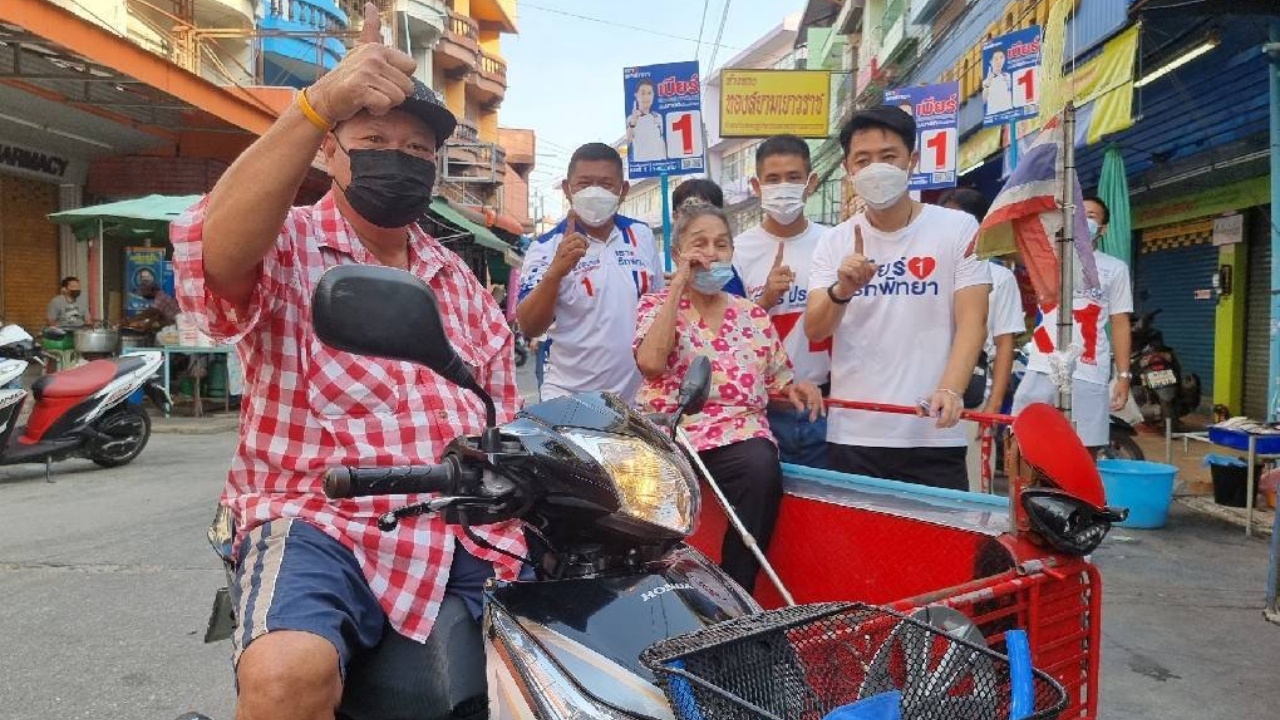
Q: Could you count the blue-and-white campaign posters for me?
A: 3